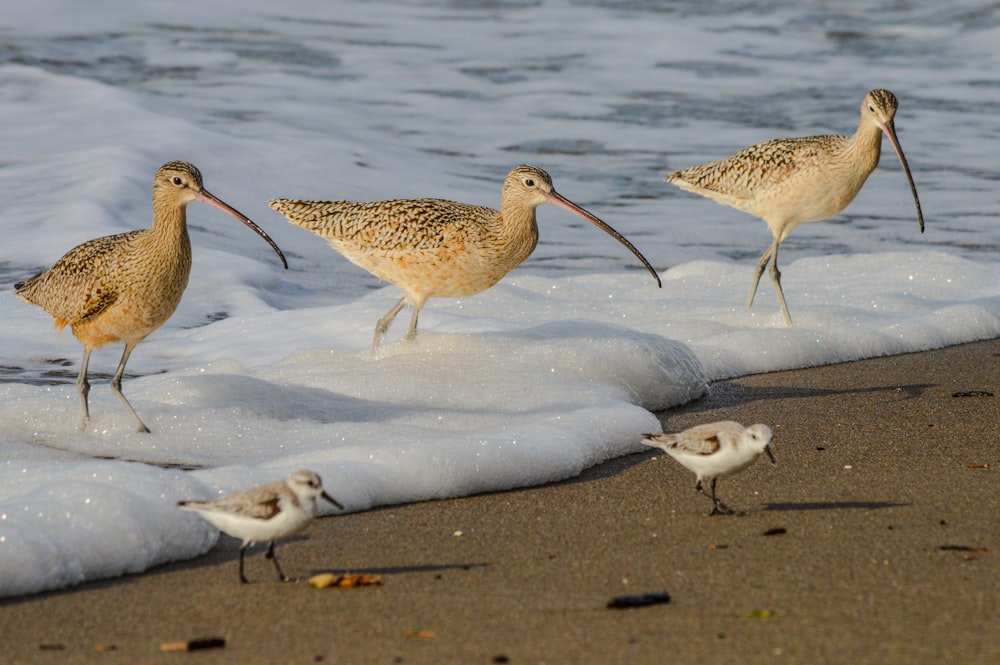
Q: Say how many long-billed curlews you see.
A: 3